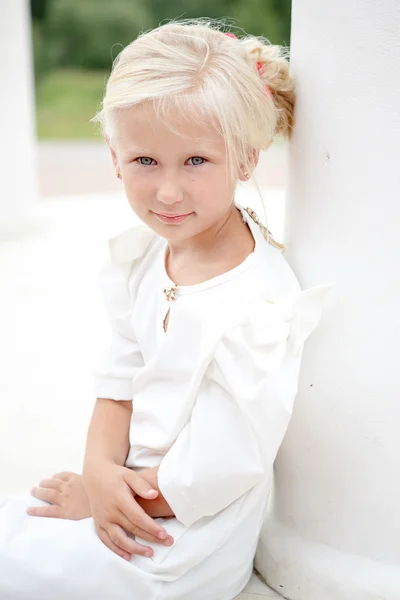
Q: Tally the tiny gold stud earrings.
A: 2